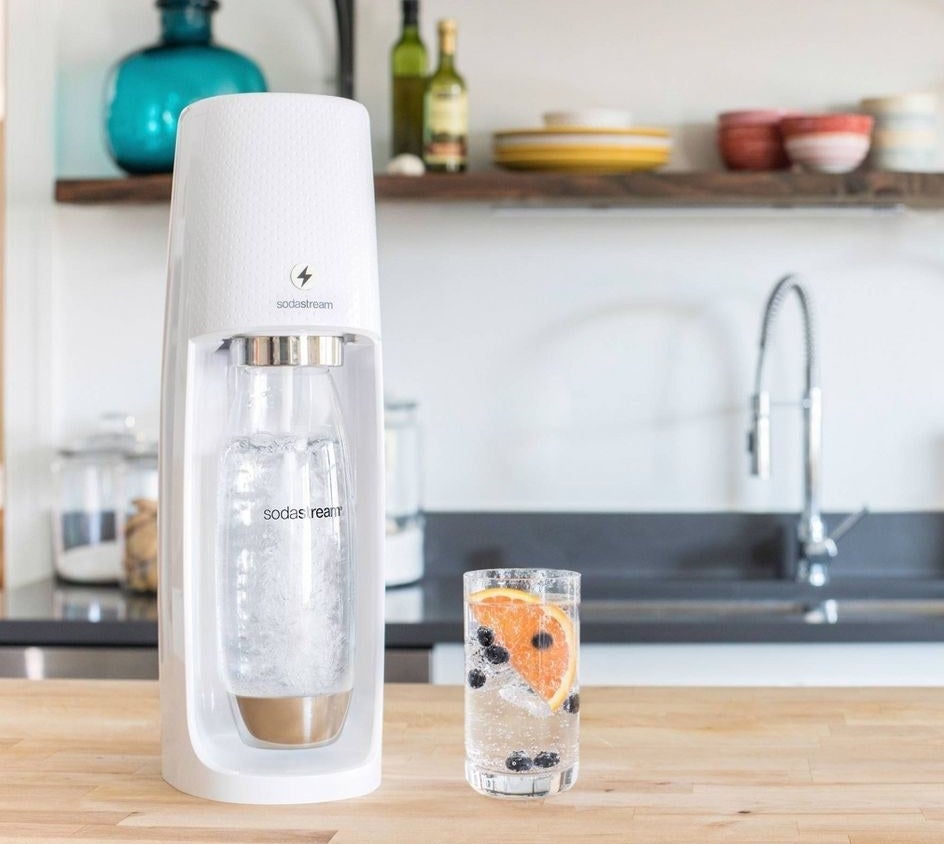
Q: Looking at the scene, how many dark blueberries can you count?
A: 7